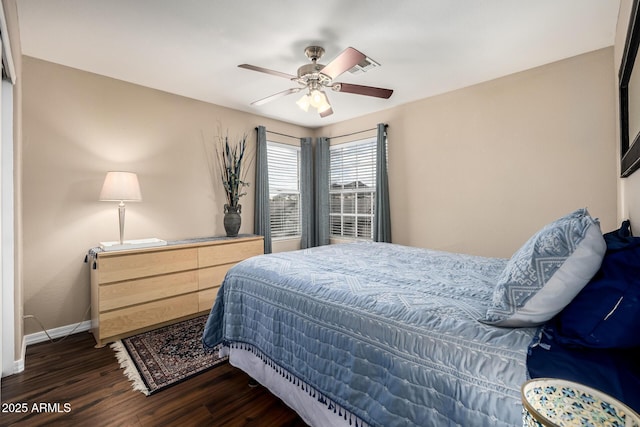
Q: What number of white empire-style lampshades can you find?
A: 1